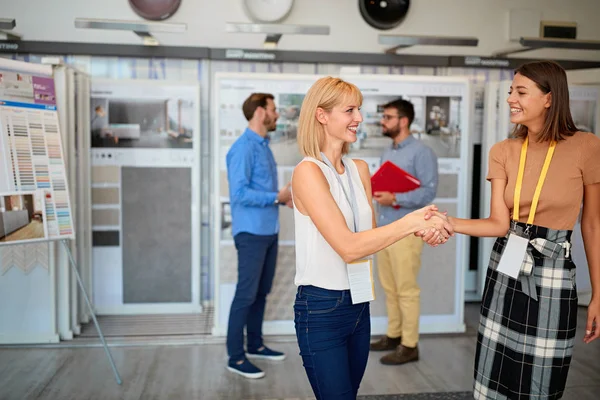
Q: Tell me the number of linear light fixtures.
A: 5